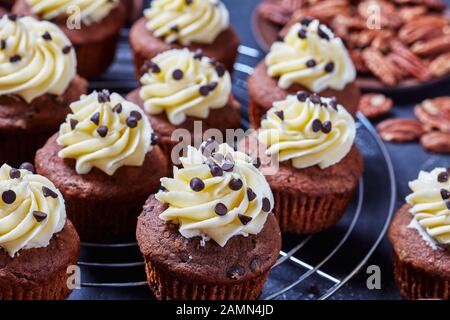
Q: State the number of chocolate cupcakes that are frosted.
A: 10